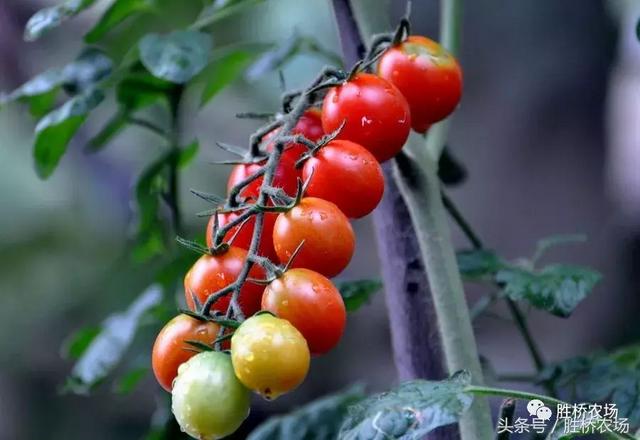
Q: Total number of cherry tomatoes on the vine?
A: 12